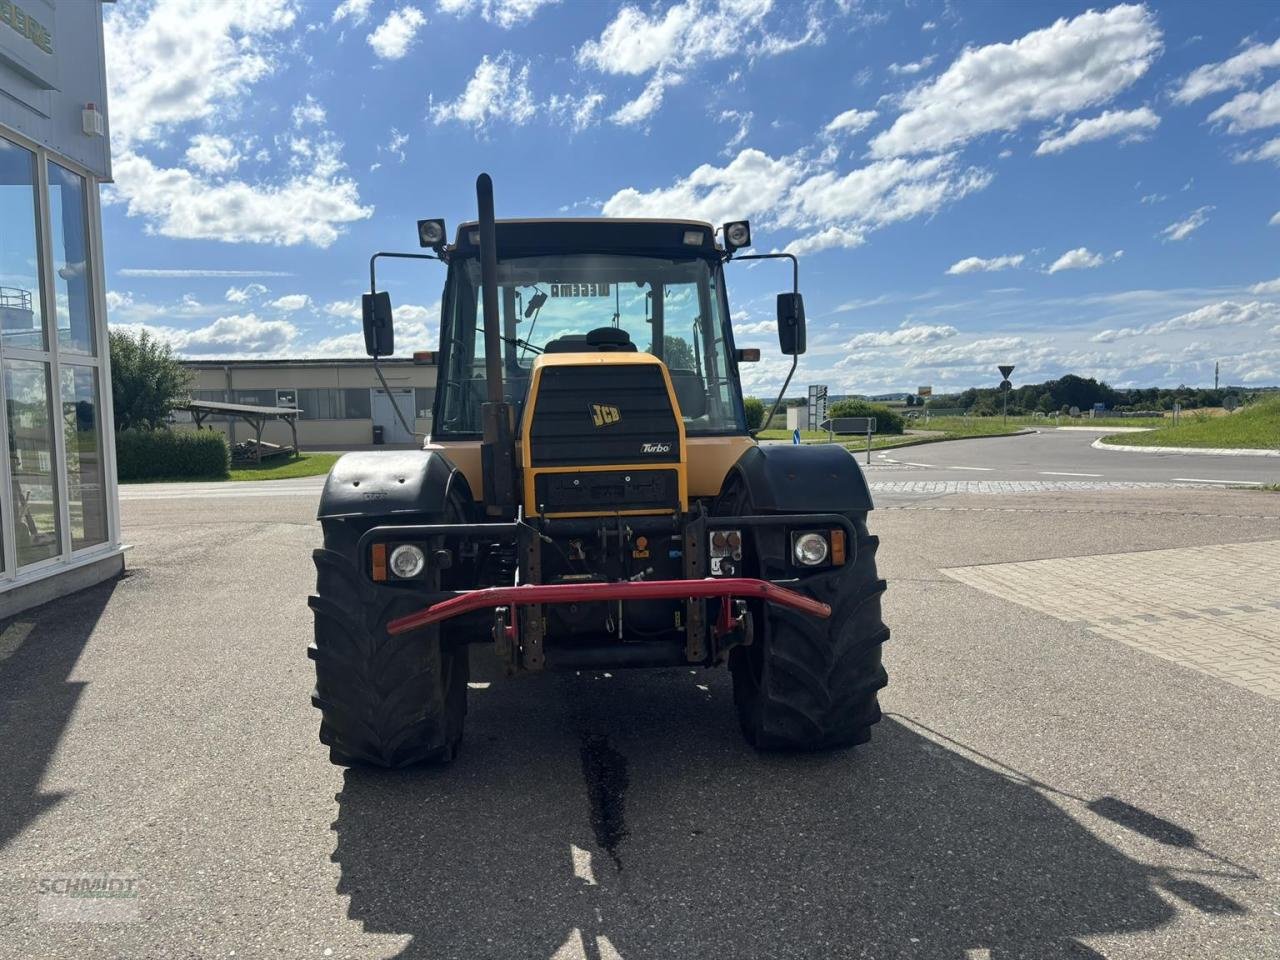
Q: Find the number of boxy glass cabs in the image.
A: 1